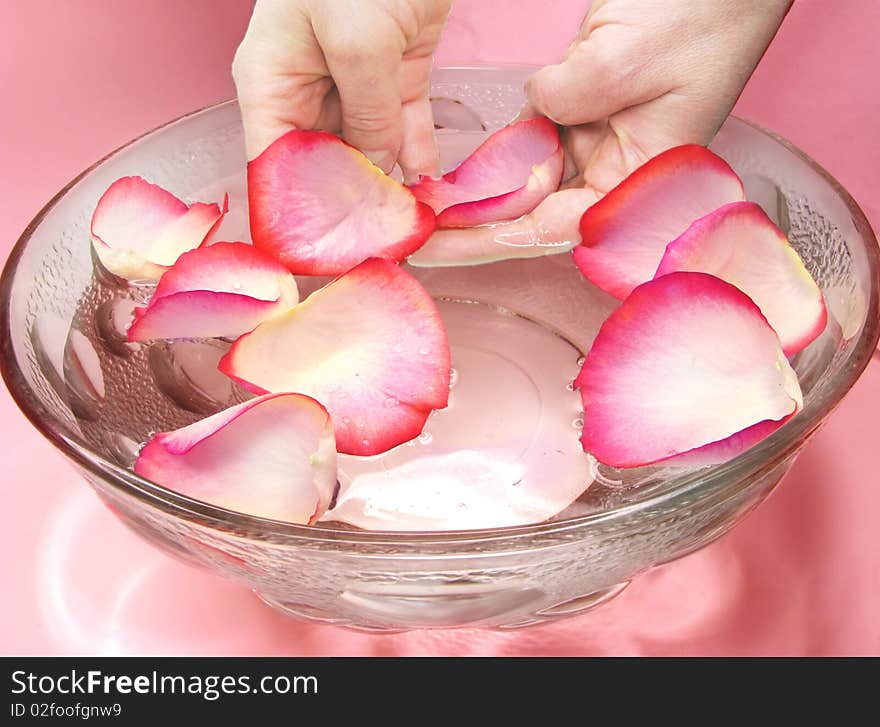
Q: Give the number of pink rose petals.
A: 9